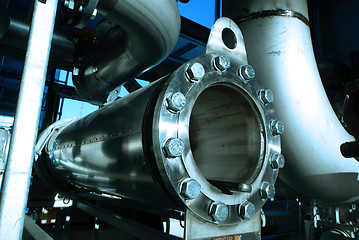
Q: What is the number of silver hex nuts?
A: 12